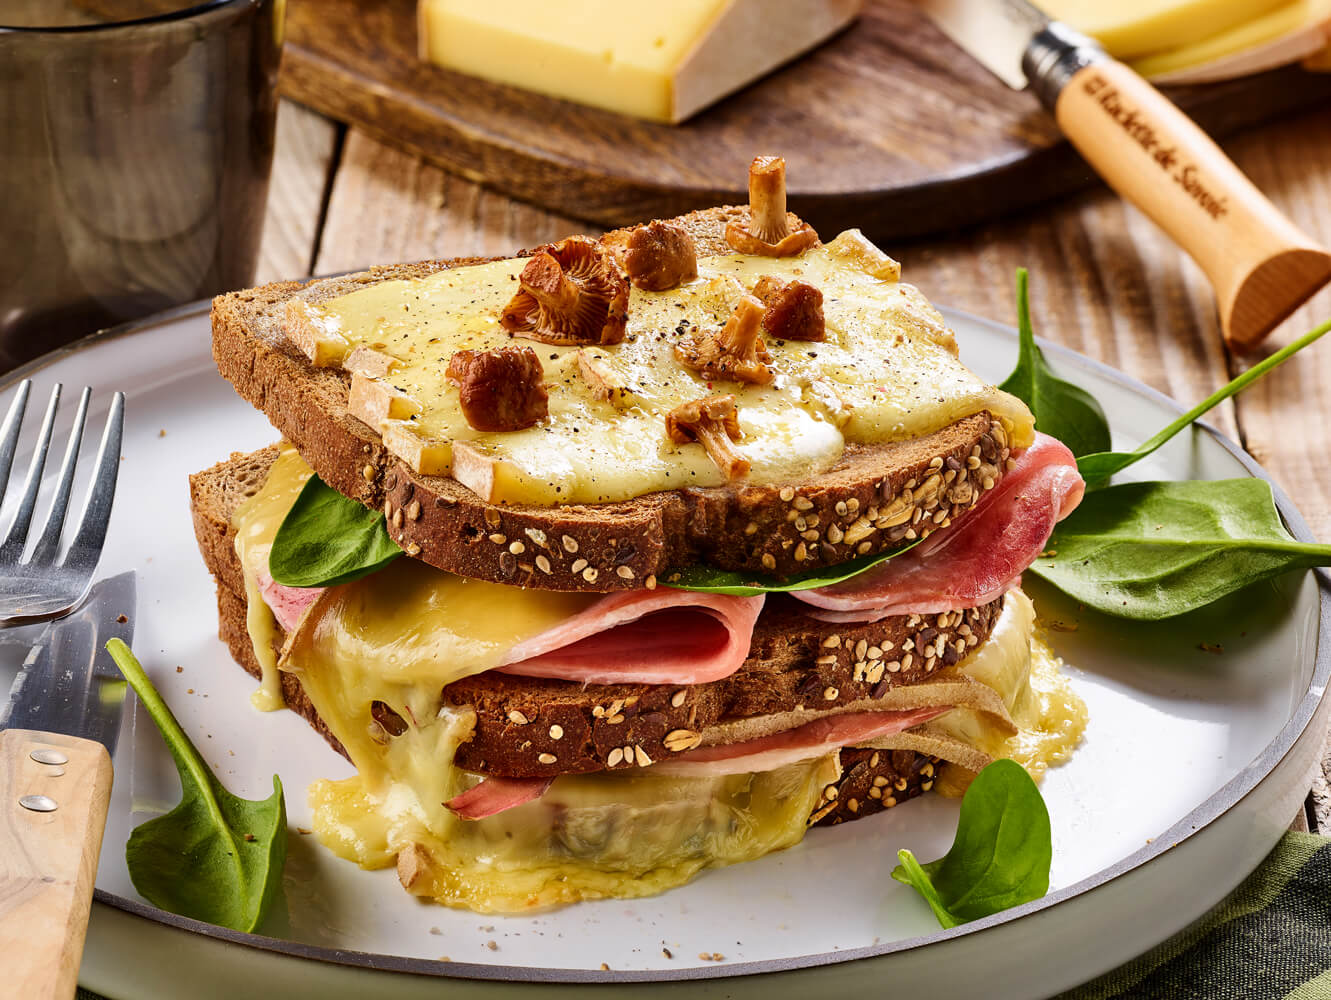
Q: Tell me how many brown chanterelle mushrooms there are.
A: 7